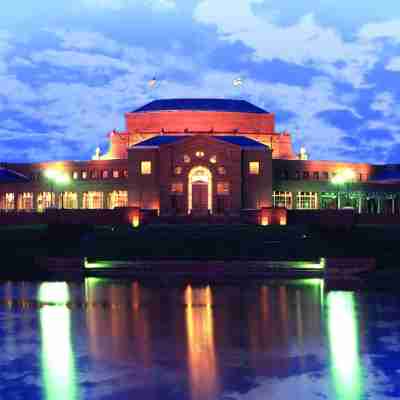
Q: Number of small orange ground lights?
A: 3